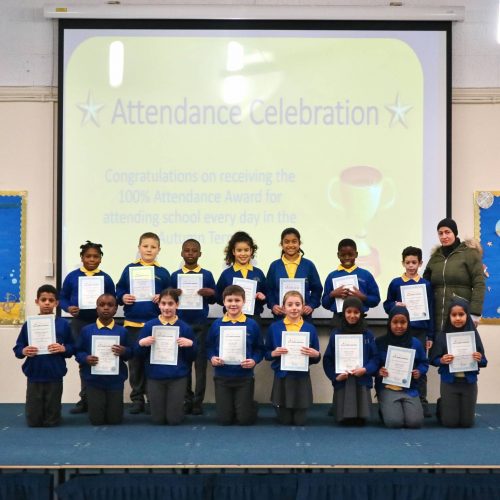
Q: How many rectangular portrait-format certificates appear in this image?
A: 15